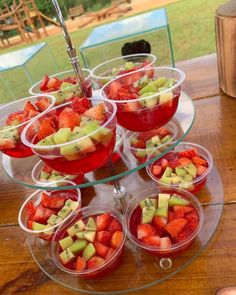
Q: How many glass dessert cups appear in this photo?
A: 11